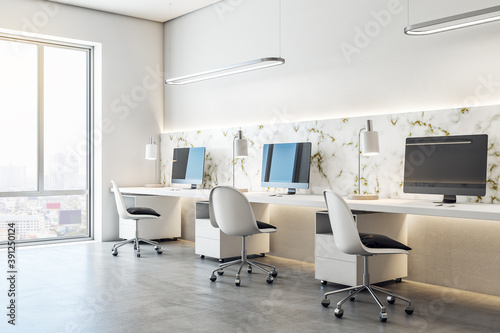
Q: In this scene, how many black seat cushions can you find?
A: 3